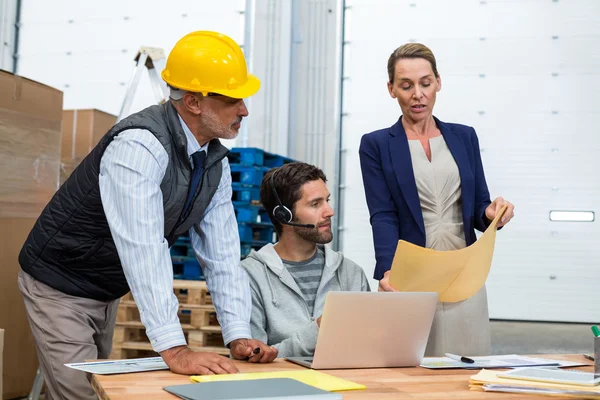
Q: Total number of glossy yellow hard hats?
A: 1